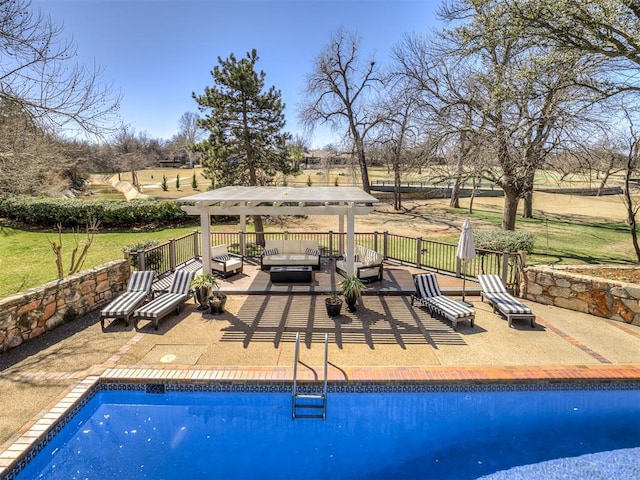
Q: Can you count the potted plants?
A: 4